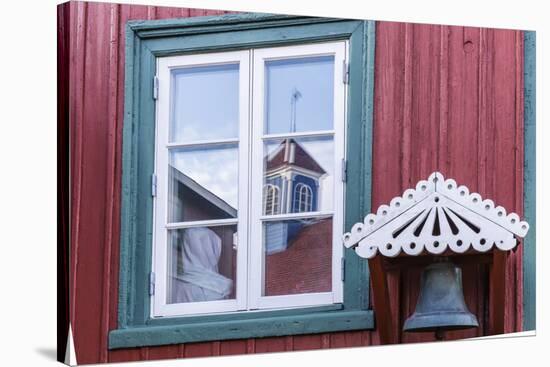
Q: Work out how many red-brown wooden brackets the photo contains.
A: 2